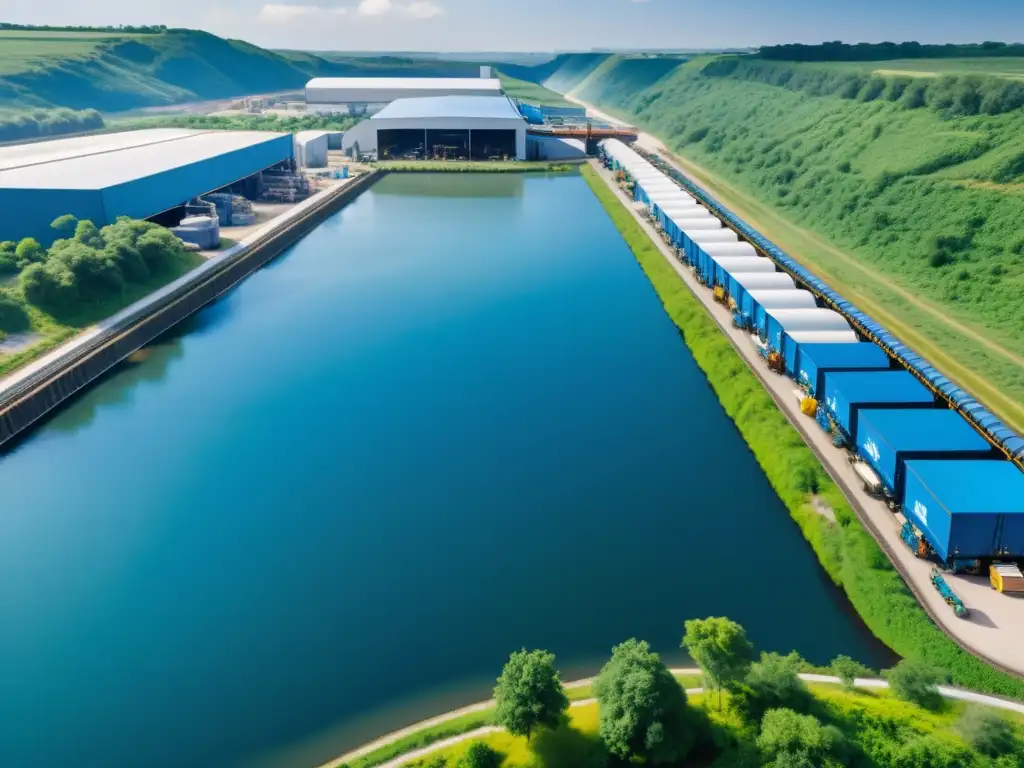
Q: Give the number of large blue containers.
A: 4